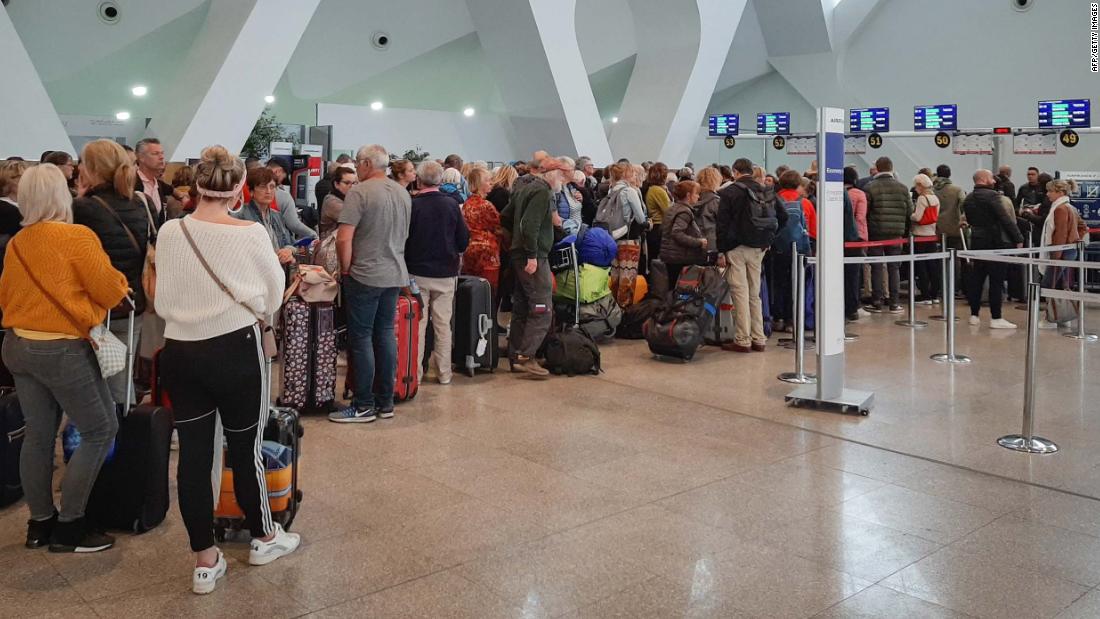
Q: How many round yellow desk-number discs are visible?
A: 5